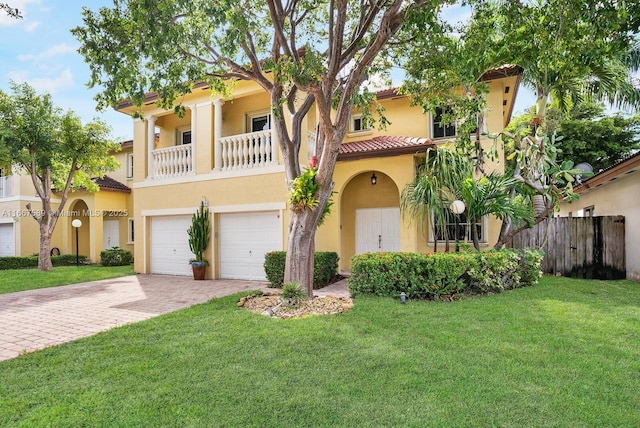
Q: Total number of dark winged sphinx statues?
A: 0